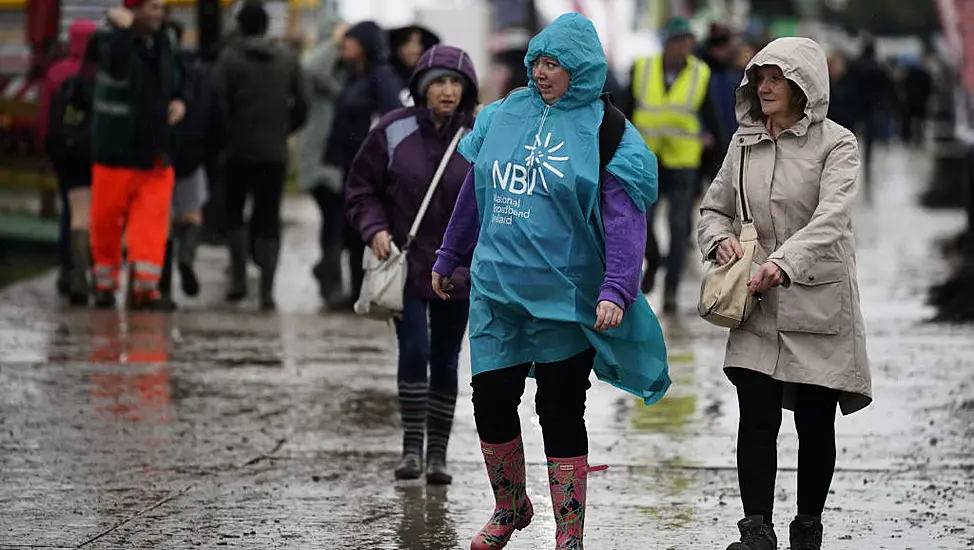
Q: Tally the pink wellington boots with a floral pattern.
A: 2